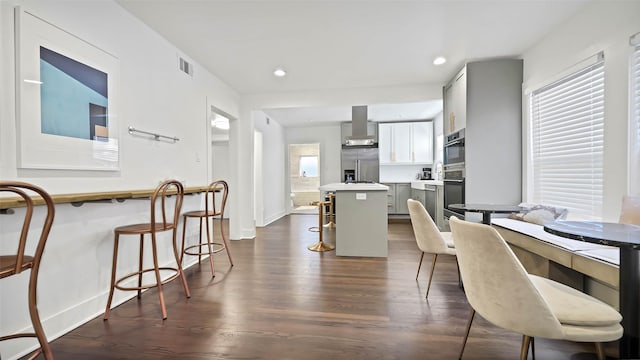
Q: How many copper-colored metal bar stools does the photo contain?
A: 3